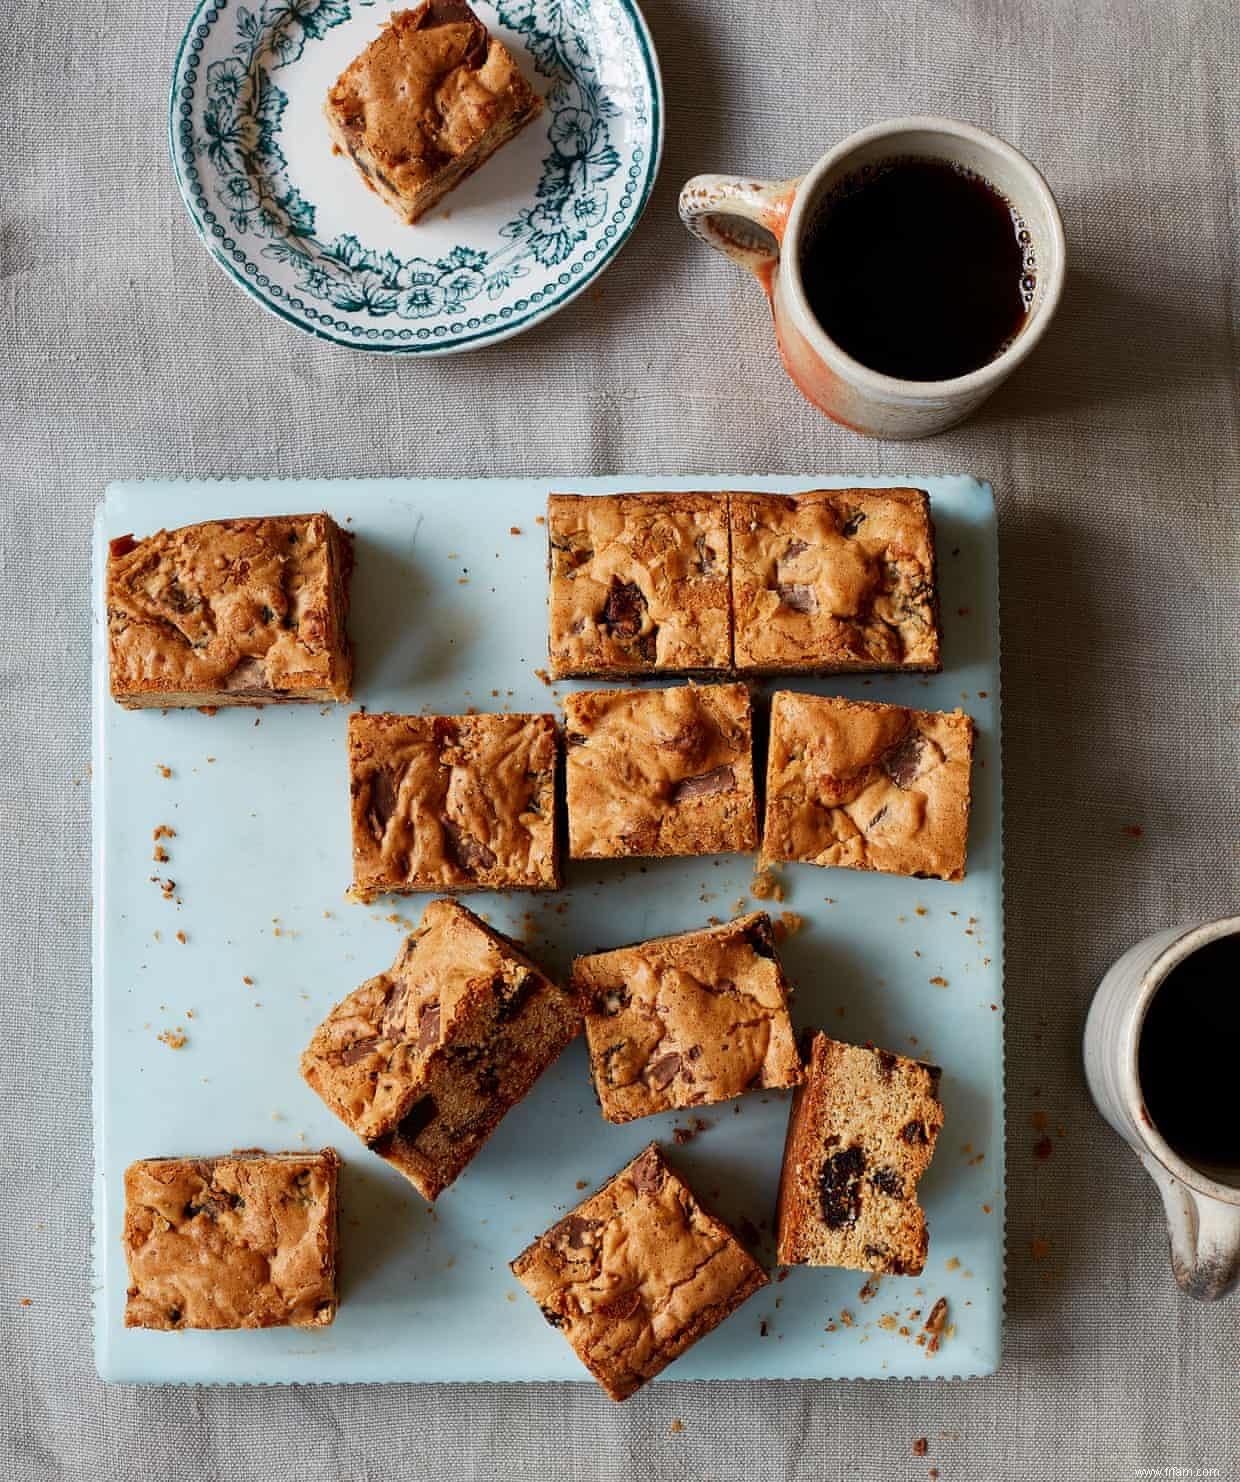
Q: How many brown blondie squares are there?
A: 12